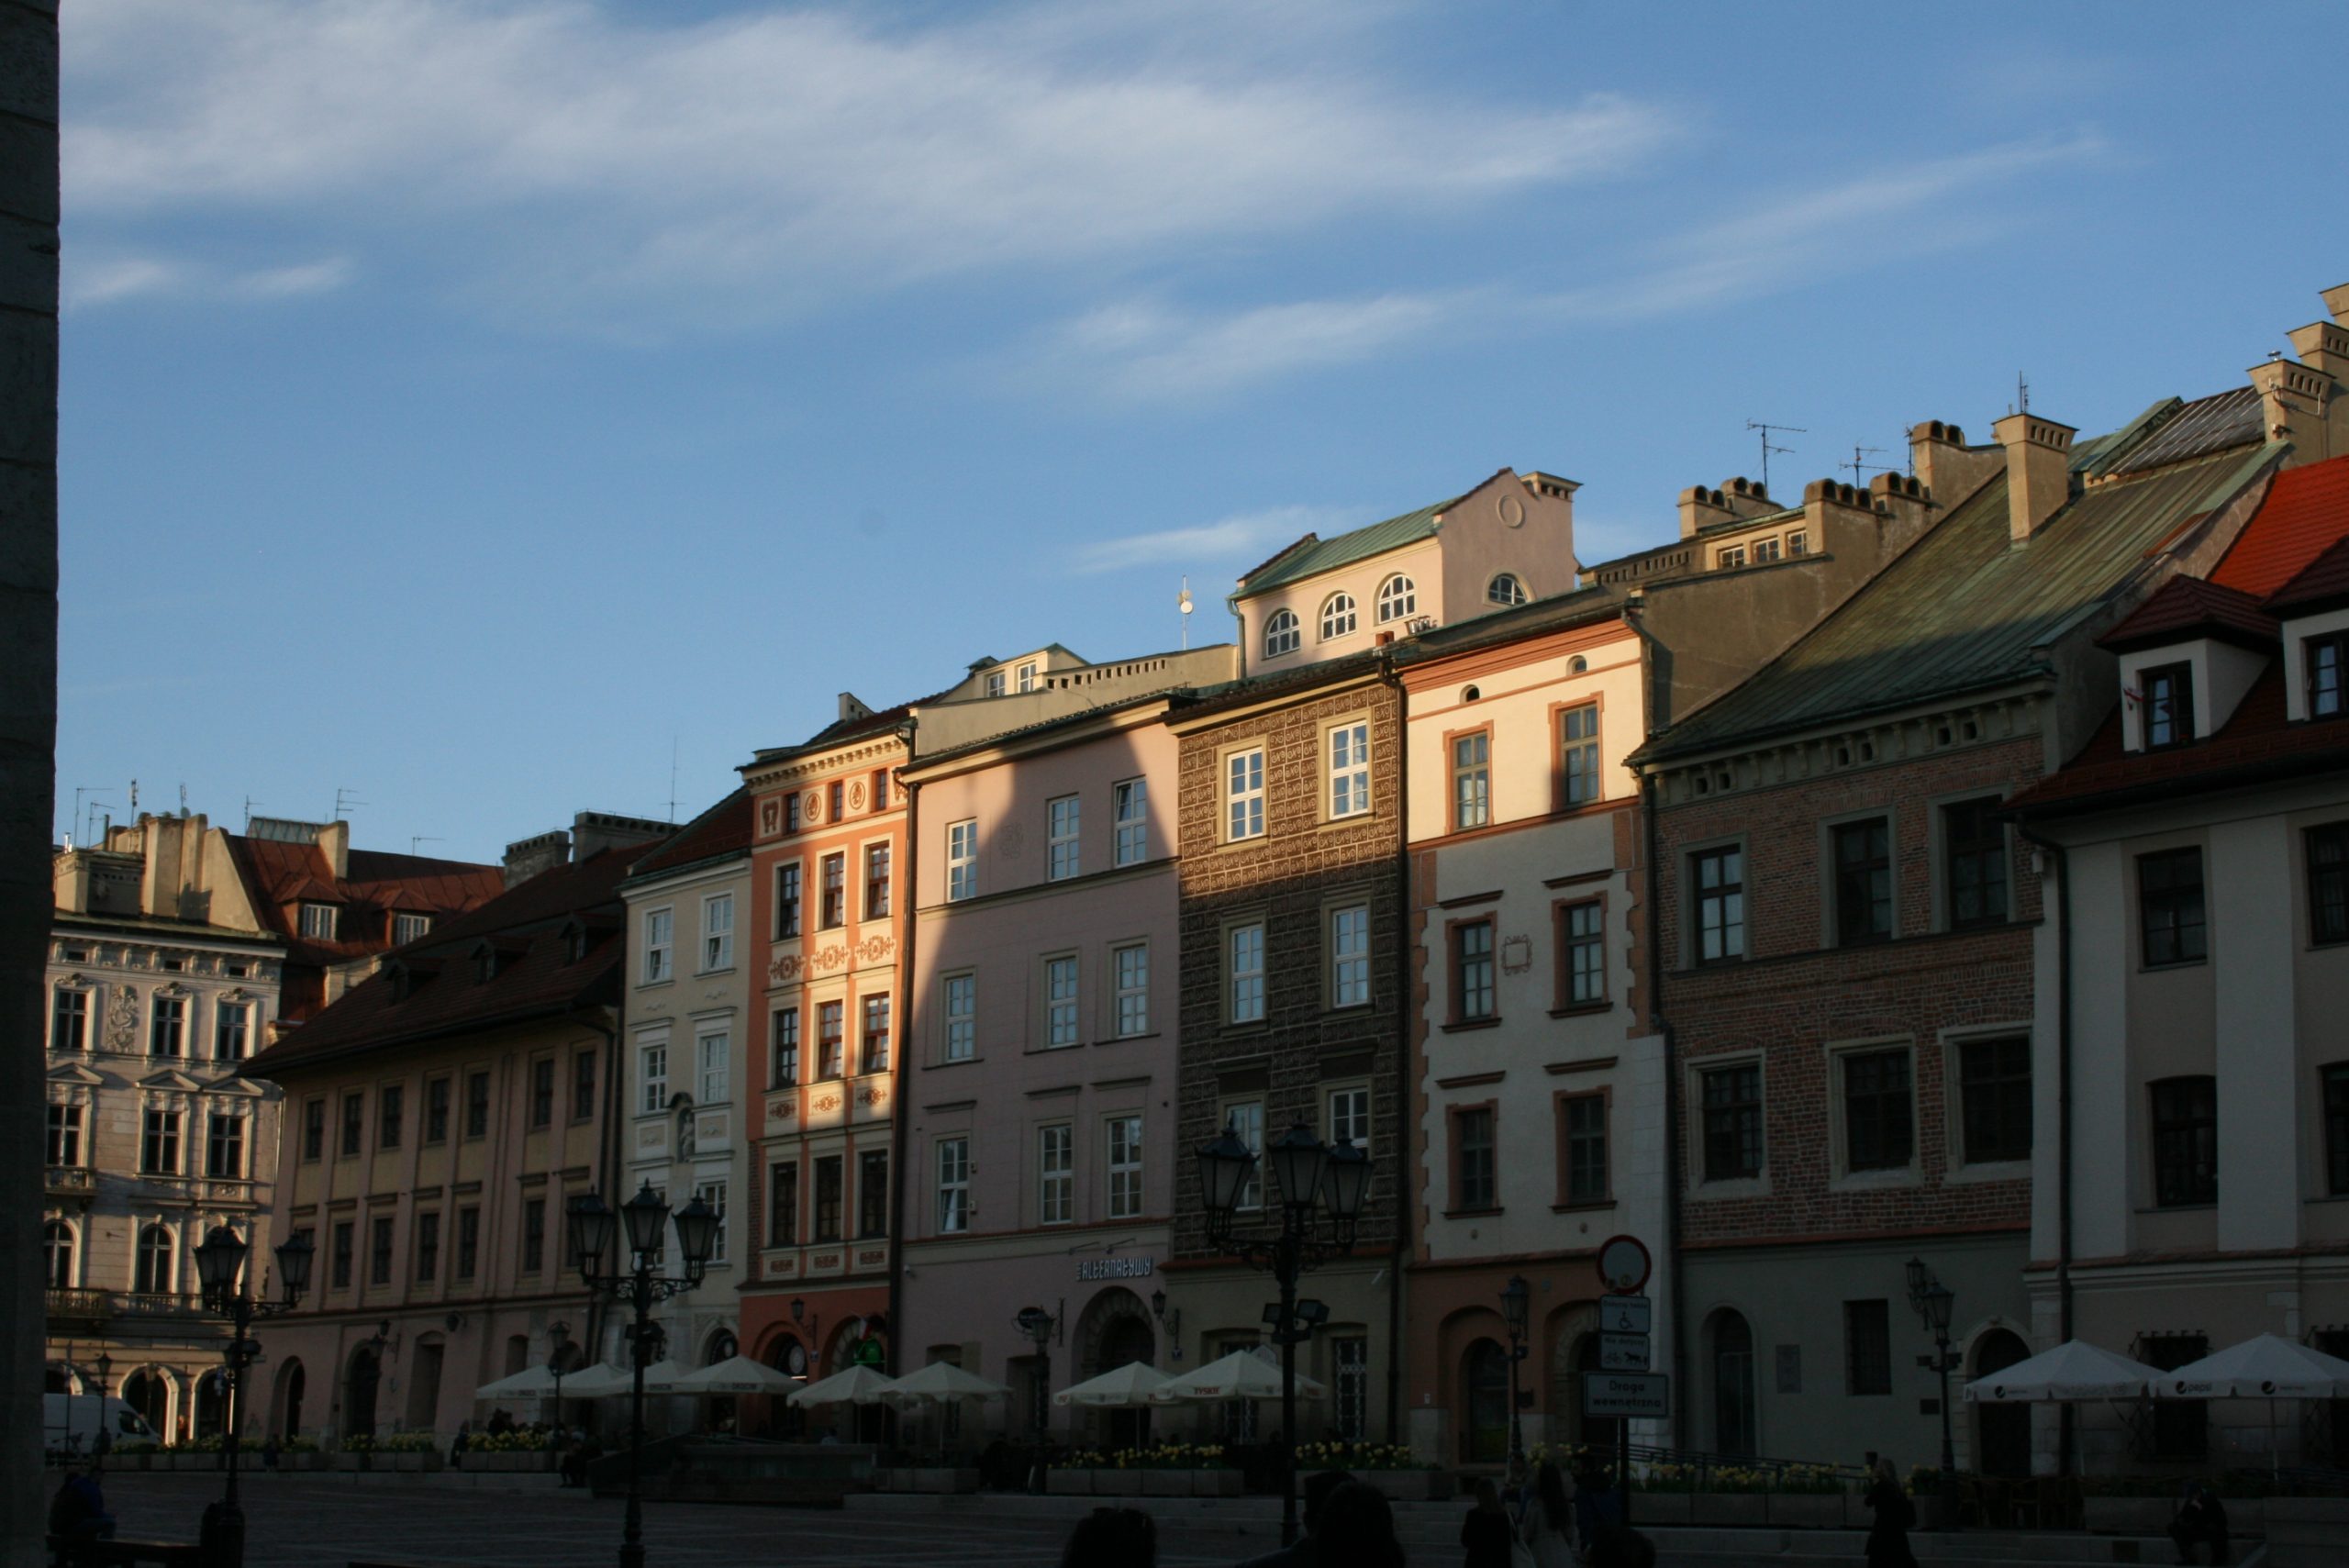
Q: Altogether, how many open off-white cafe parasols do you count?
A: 10